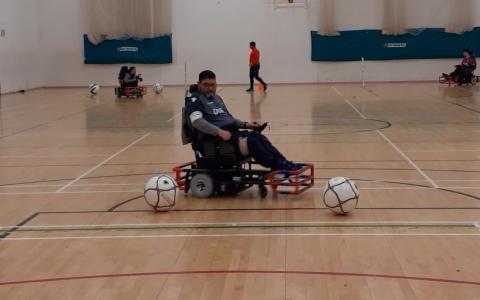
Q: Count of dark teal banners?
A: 2